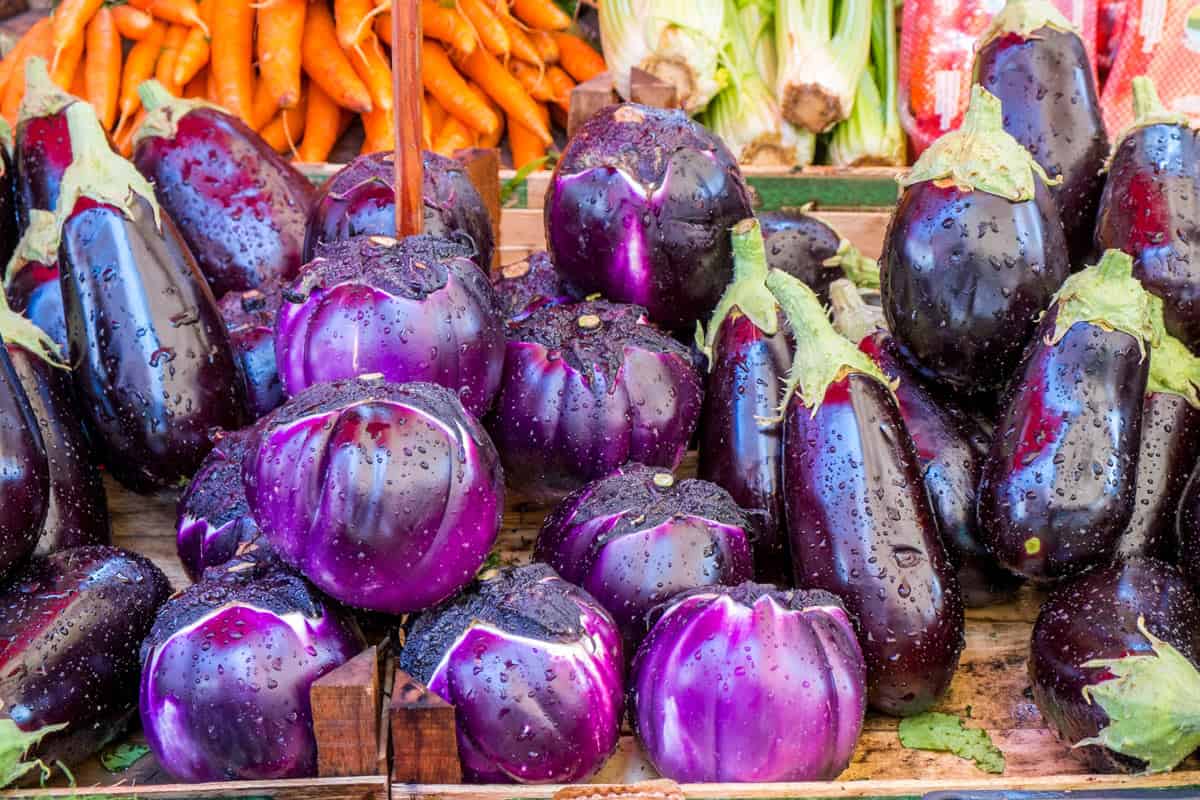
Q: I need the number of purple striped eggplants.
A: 12